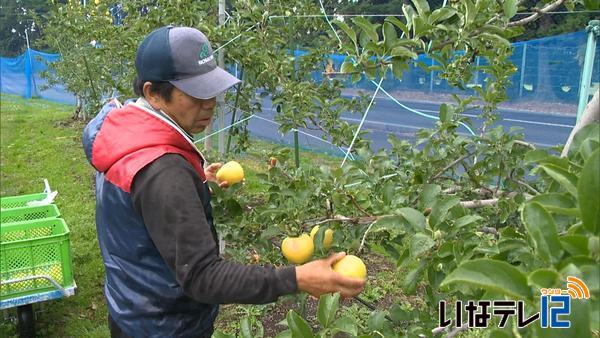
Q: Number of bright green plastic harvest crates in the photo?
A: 3